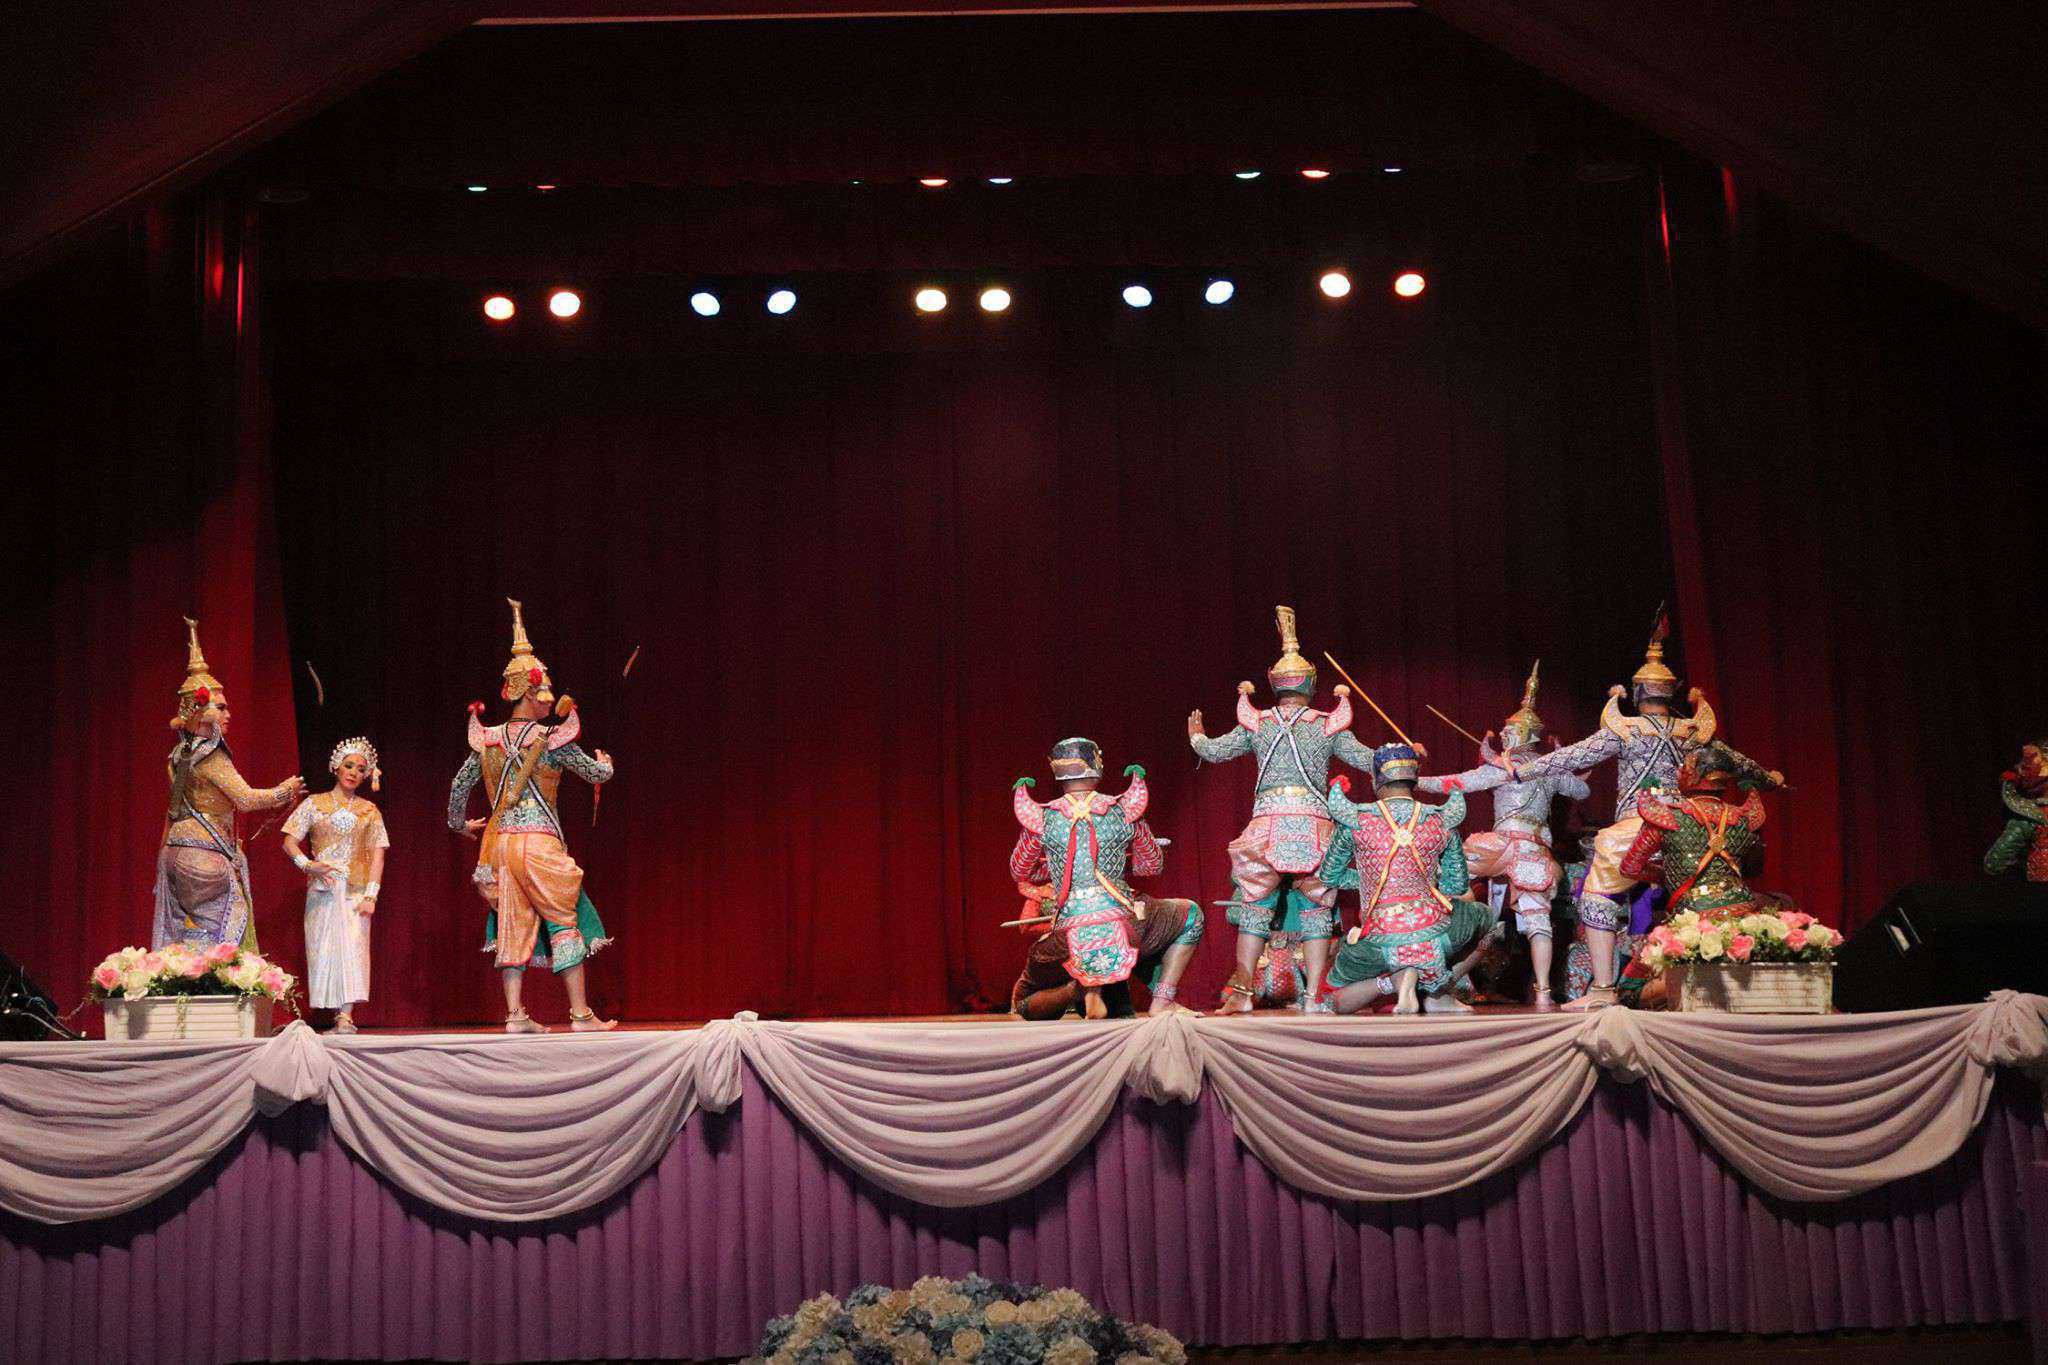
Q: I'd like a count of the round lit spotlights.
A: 10